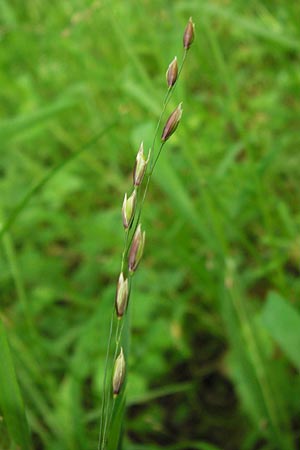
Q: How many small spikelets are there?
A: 8